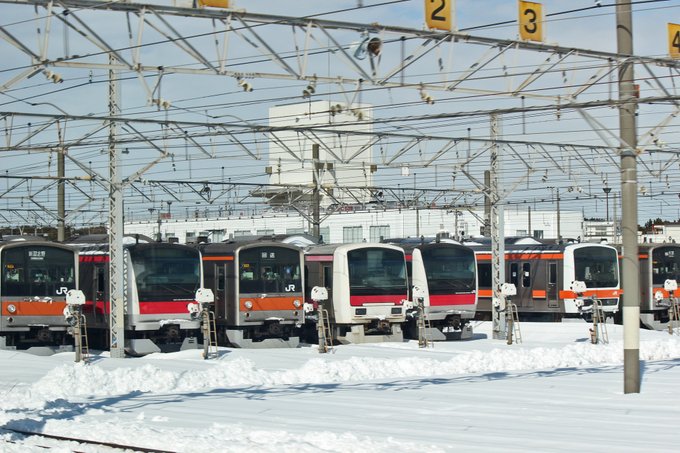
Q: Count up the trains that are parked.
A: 7